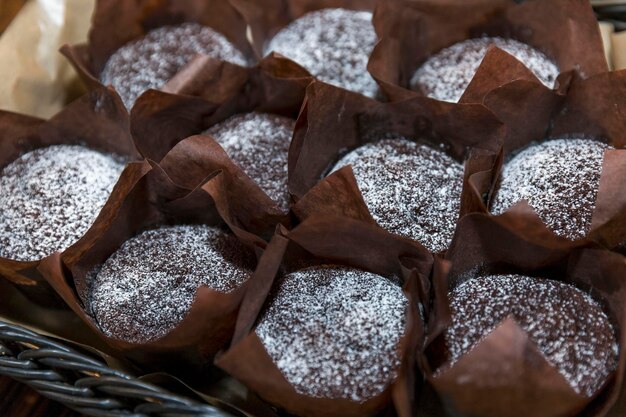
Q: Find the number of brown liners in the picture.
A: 10